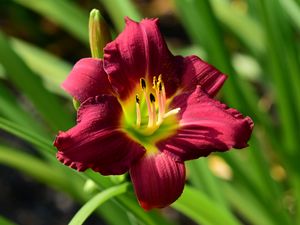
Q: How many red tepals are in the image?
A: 6